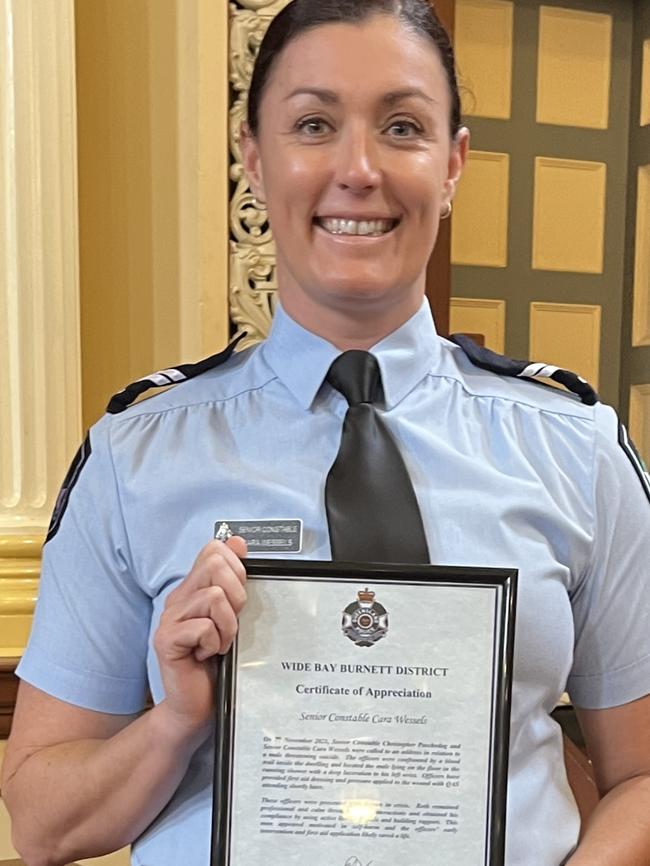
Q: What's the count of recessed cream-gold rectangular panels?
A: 9